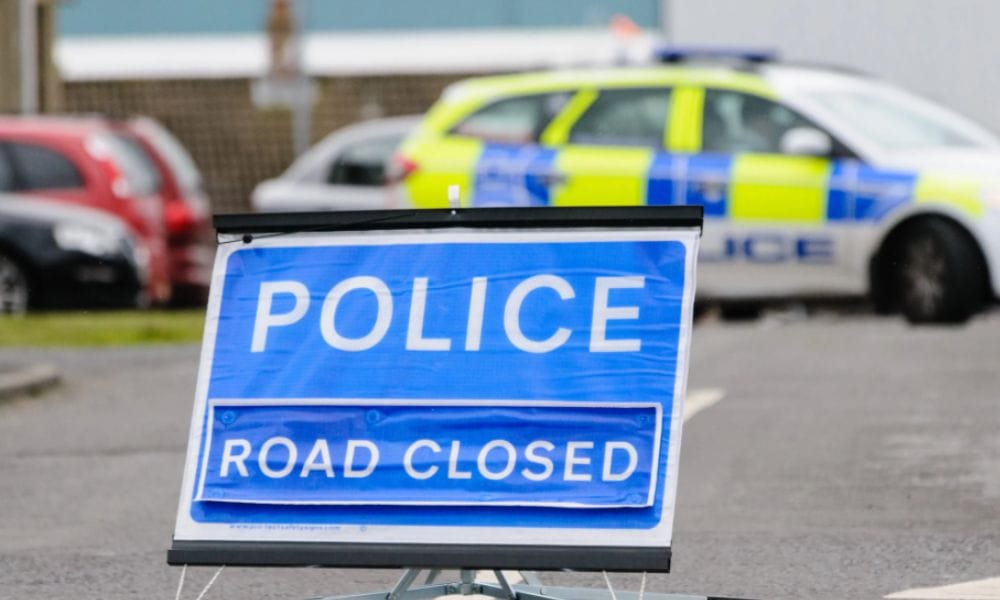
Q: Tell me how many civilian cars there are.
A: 4